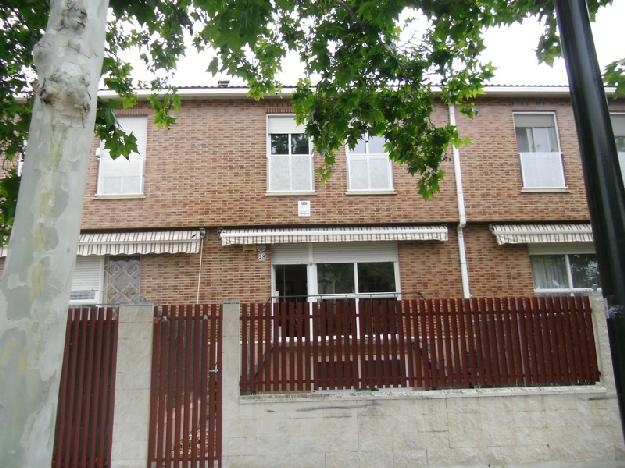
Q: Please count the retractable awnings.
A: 3